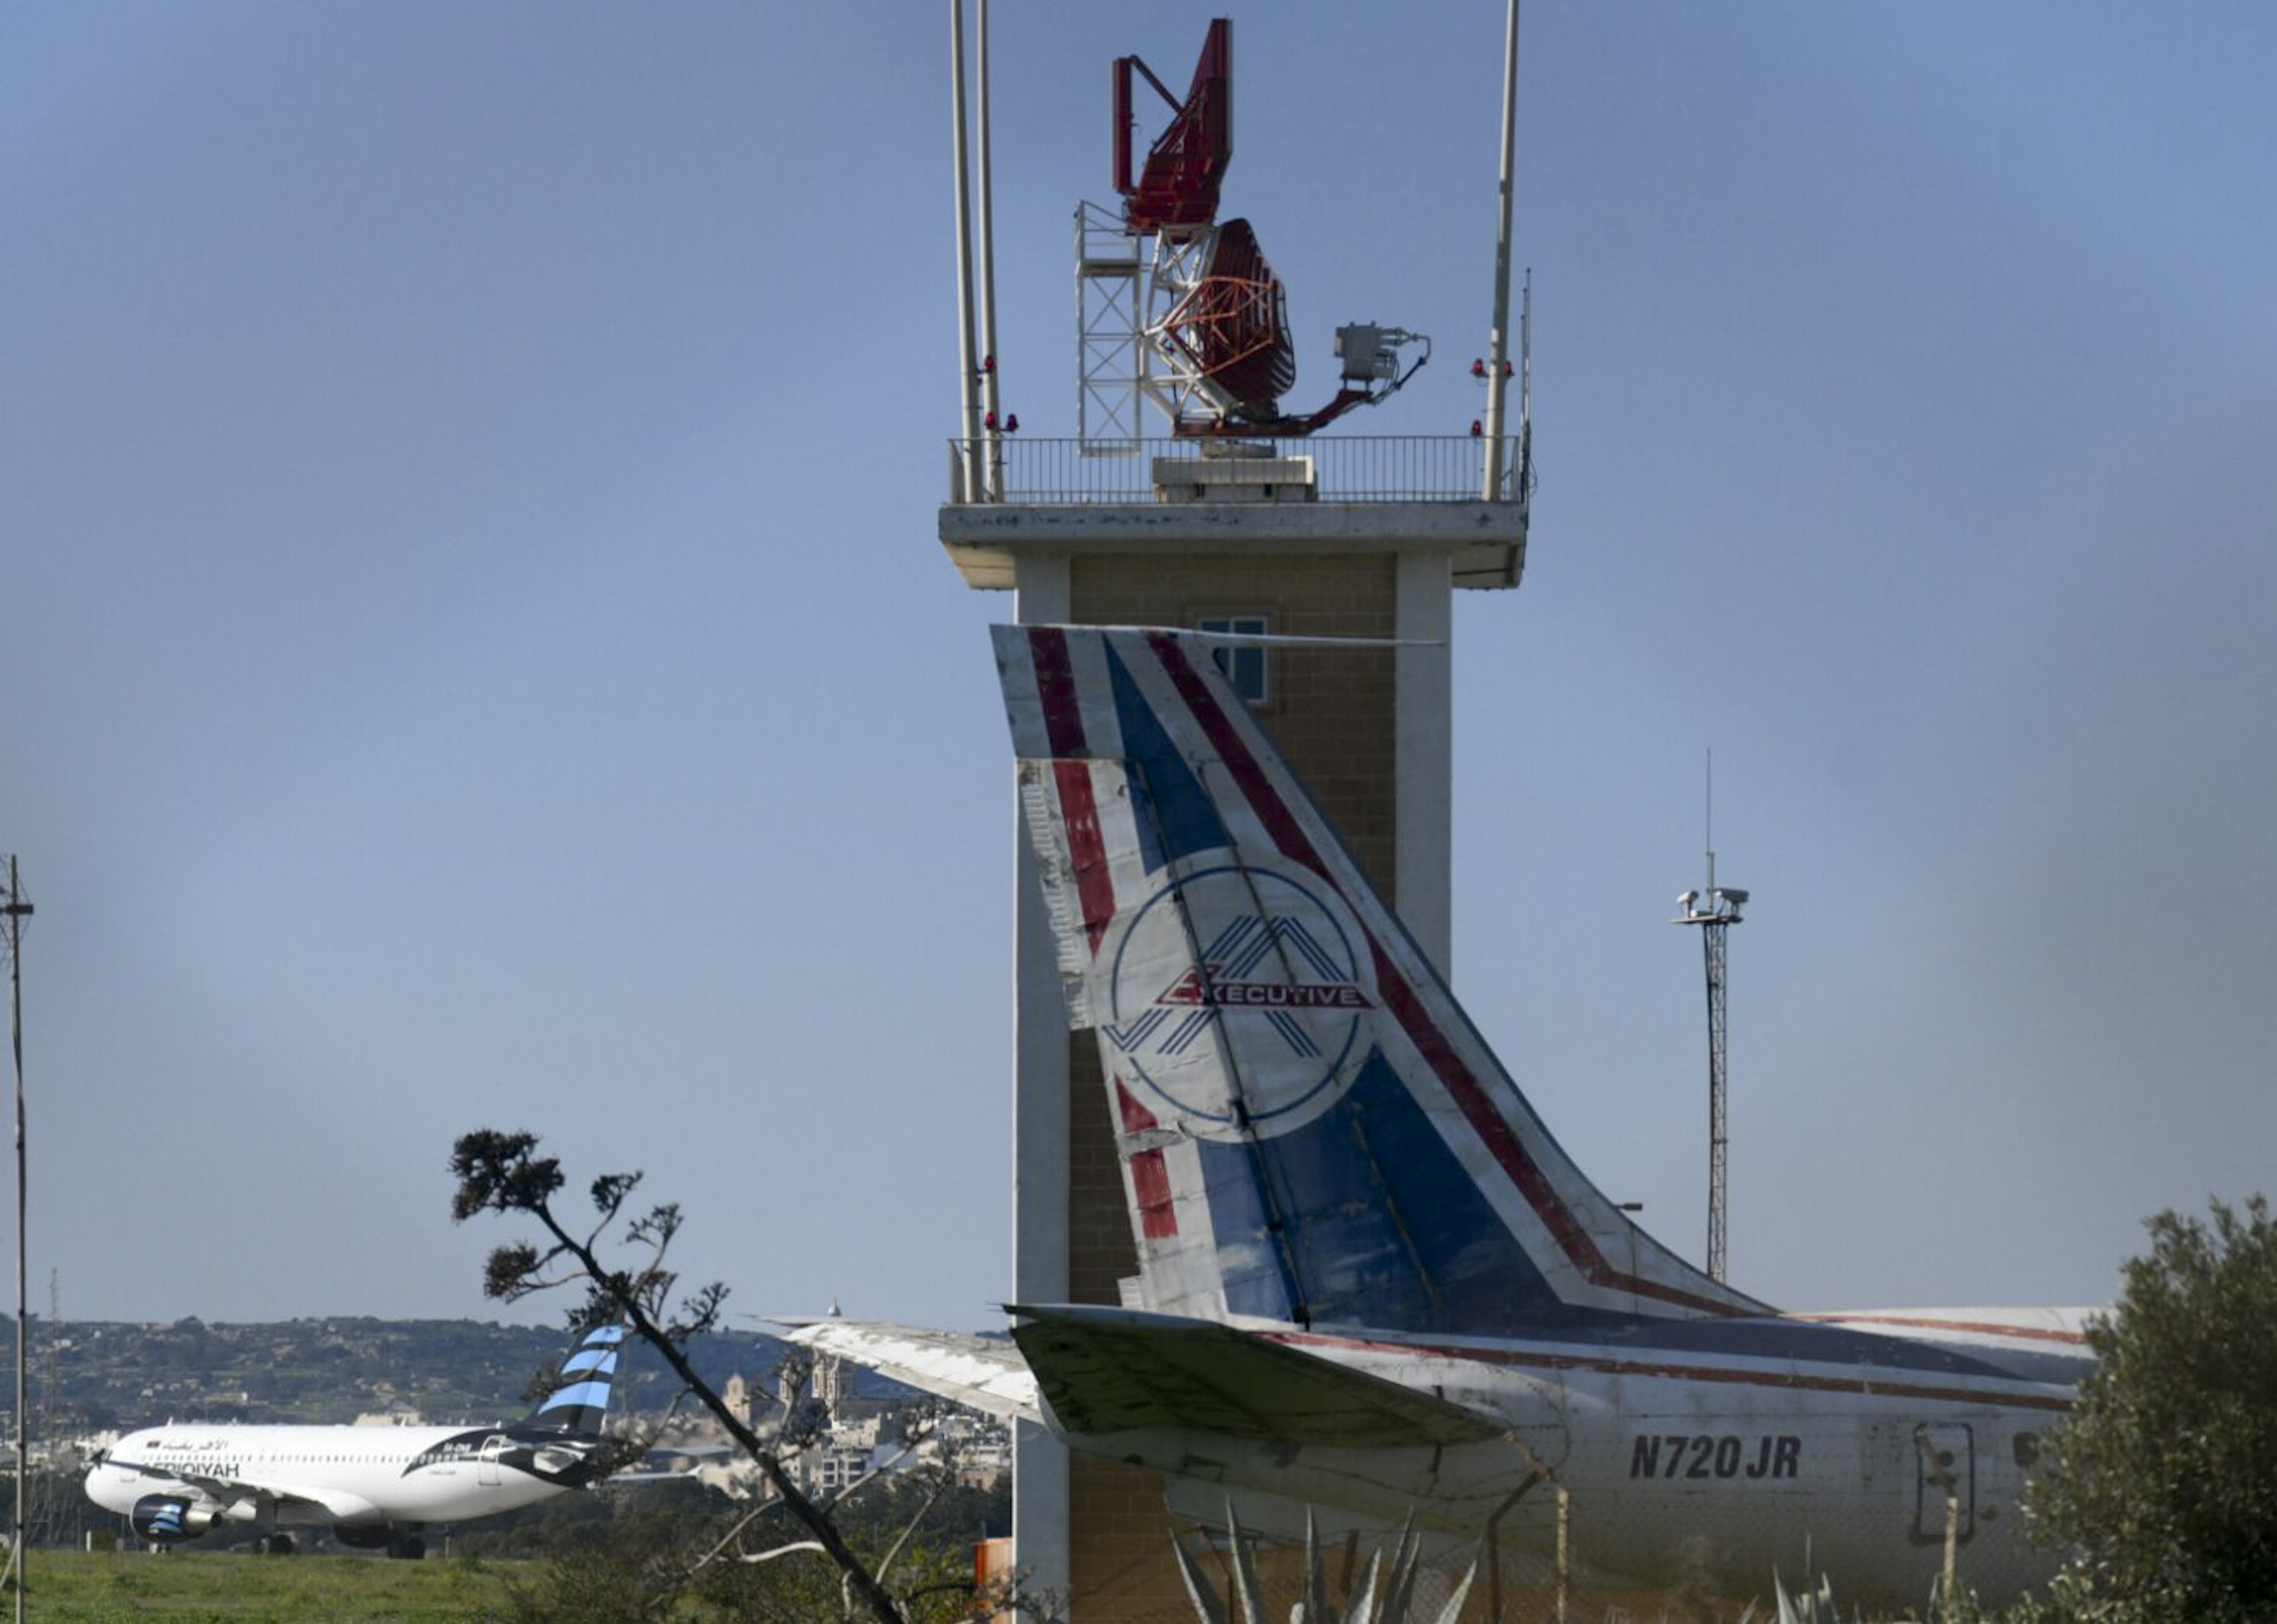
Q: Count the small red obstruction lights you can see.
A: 6